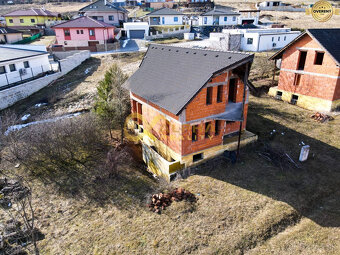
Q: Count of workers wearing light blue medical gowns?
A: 0